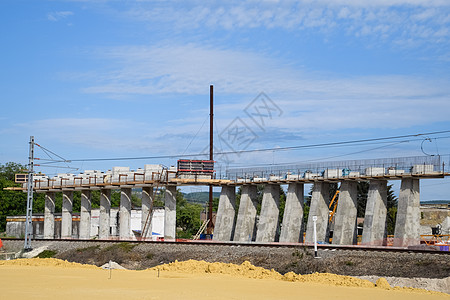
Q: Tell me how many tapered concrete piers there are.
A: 8